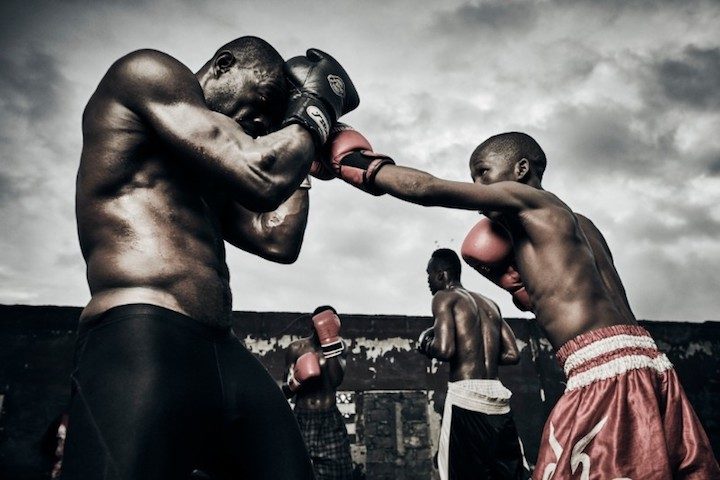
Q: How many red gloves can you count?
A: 4